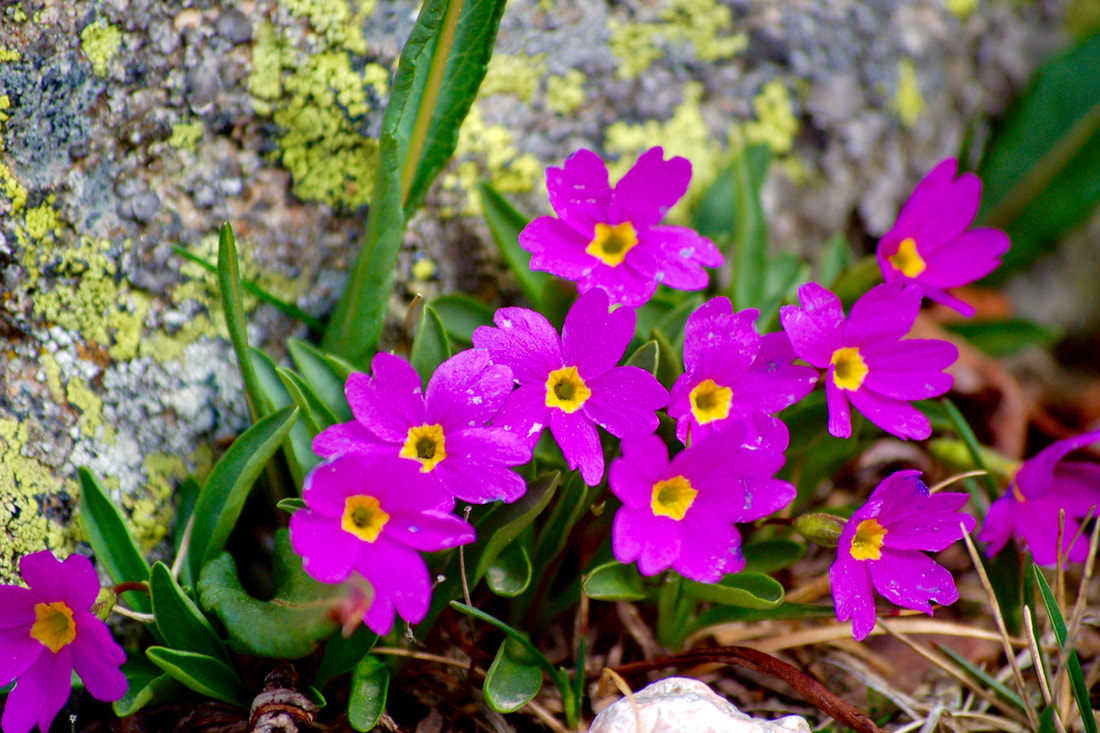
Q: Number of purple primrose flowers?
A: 11